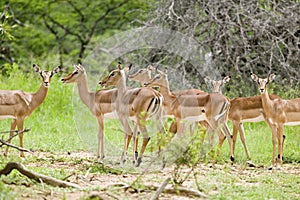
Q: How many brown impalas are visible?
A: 7